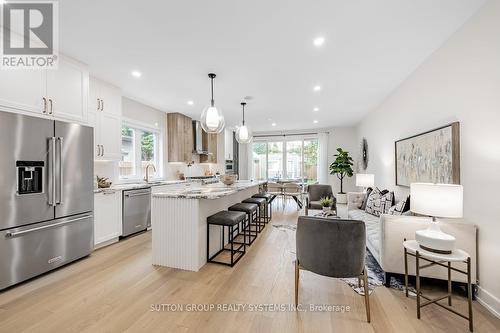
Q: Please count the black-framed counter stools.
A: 4